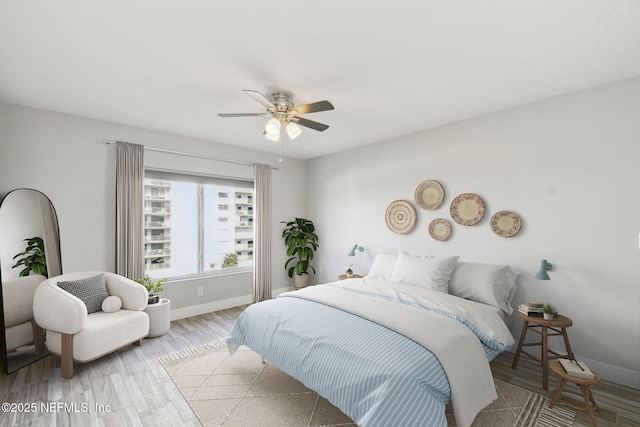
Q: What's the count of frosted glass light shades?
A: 3